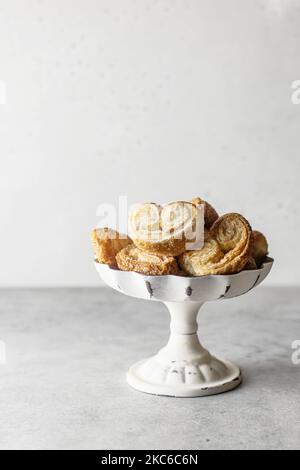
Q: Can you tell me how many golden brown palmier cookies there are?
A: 6